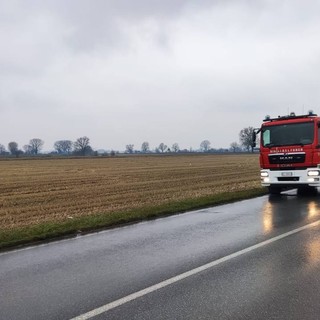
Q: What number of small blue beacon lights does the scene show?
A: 2